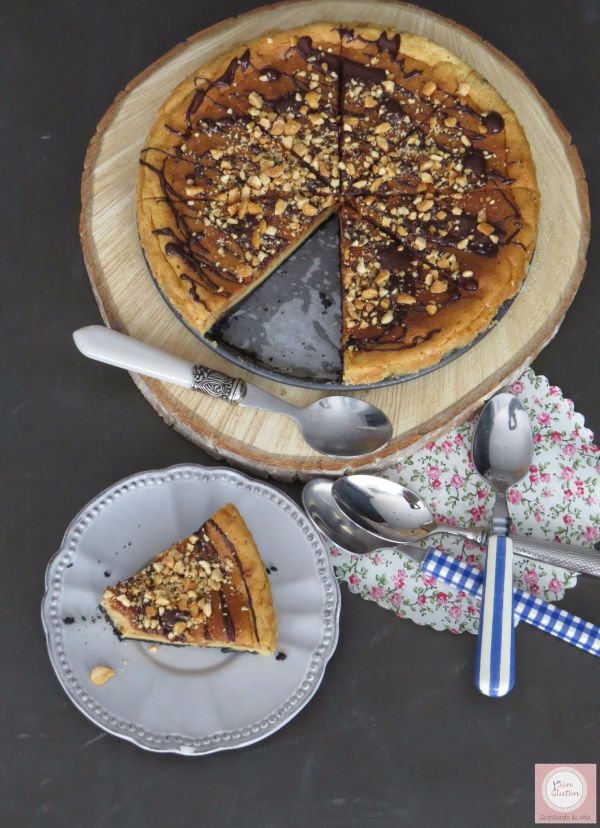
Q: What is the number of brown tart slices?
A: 8